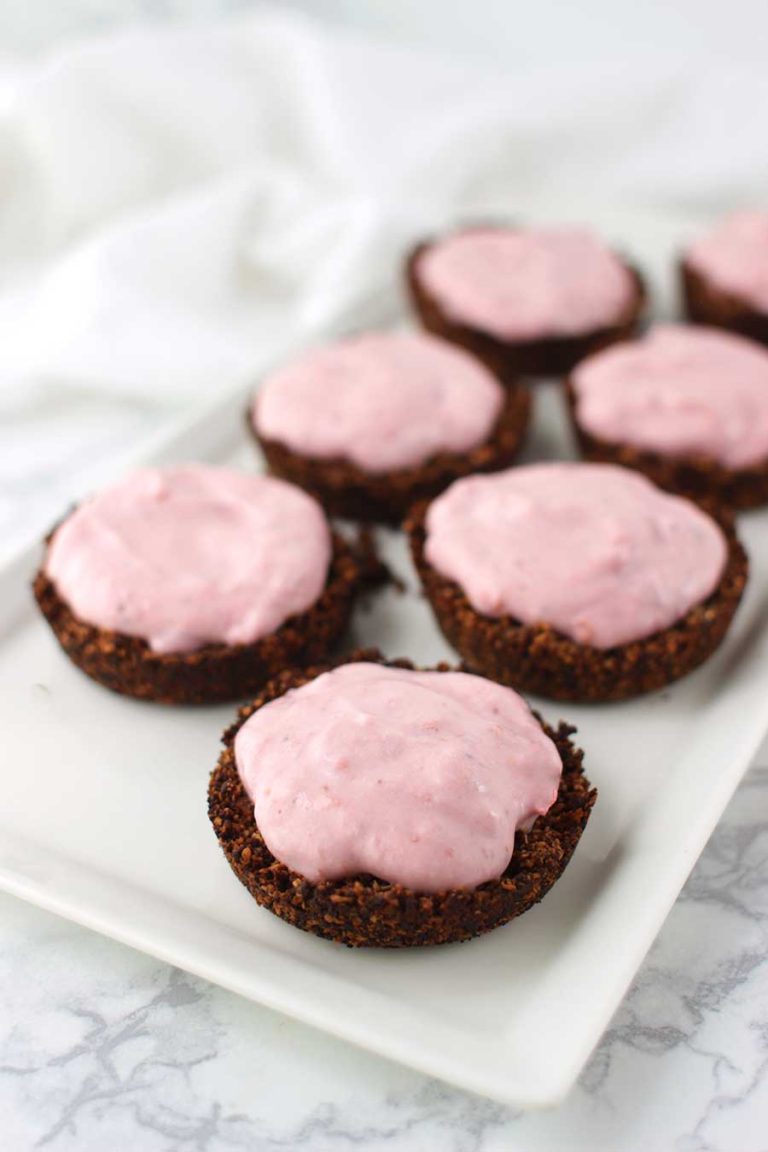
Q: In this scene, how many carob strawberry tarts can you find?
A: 7